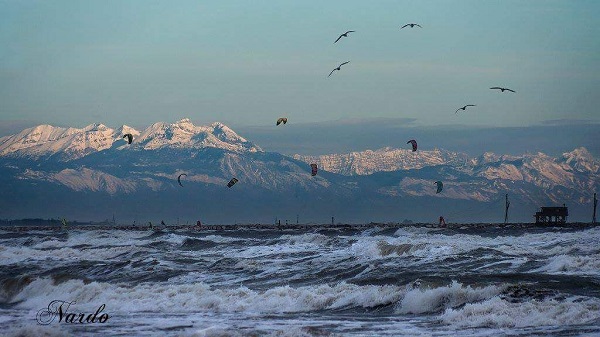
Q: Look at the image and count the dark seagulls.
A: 5